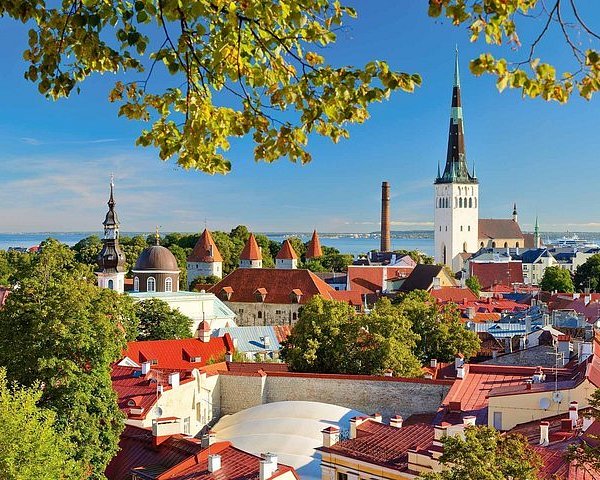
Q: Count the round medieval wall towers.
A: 4